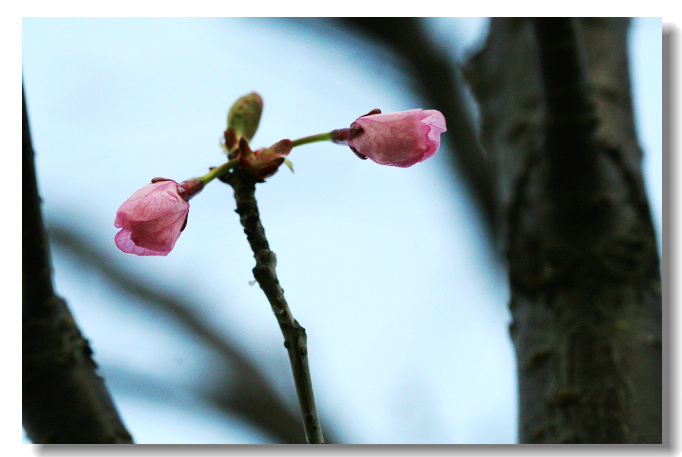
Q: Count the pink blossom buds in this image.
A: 2